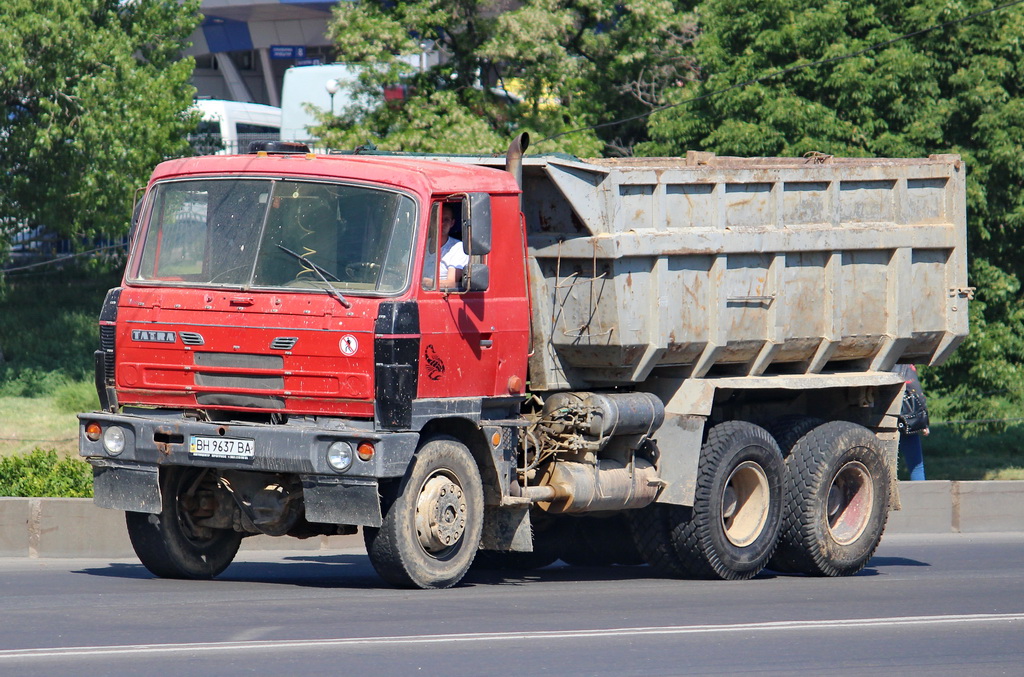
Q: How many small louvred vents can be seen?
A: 2